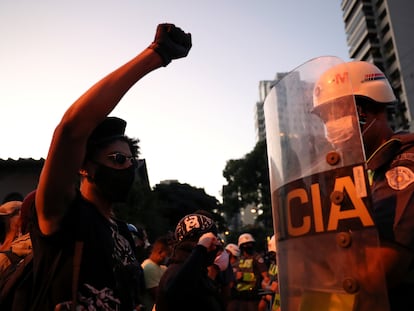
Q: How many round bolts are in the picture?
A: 4